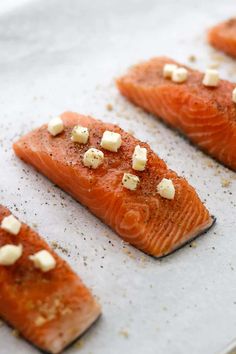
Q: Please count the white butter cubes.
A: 14